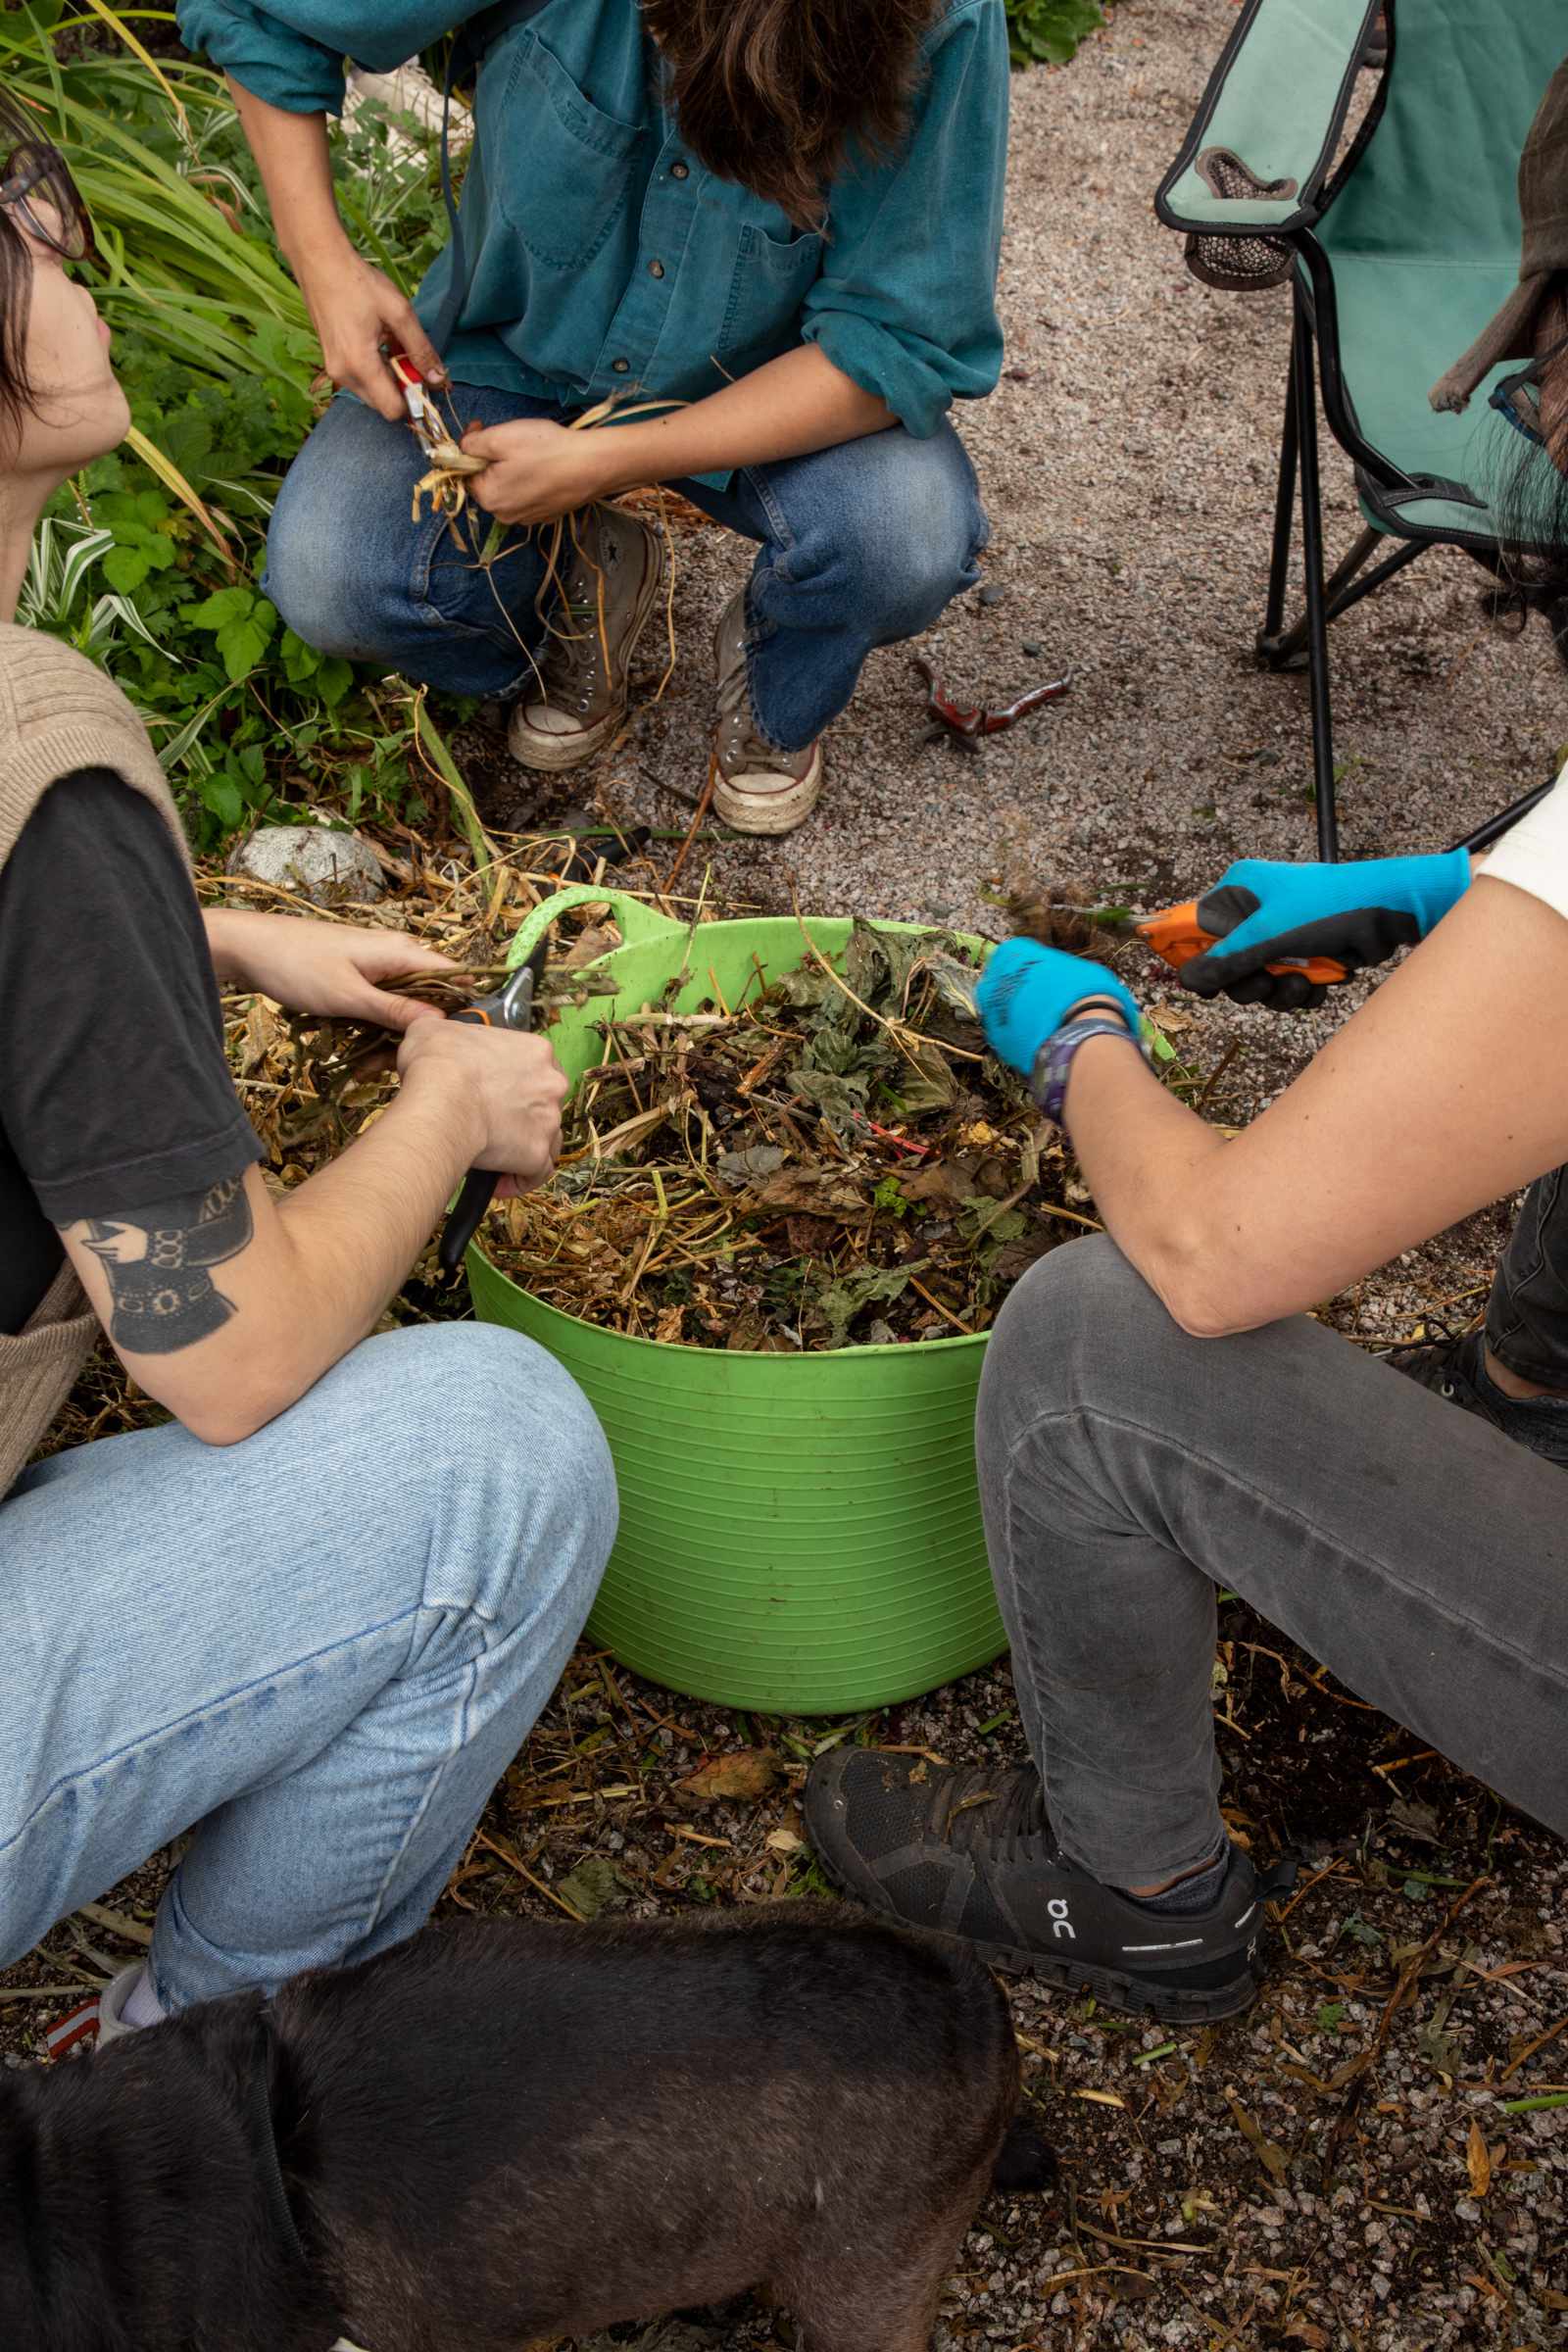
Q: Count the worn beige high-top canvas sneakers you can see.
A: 2